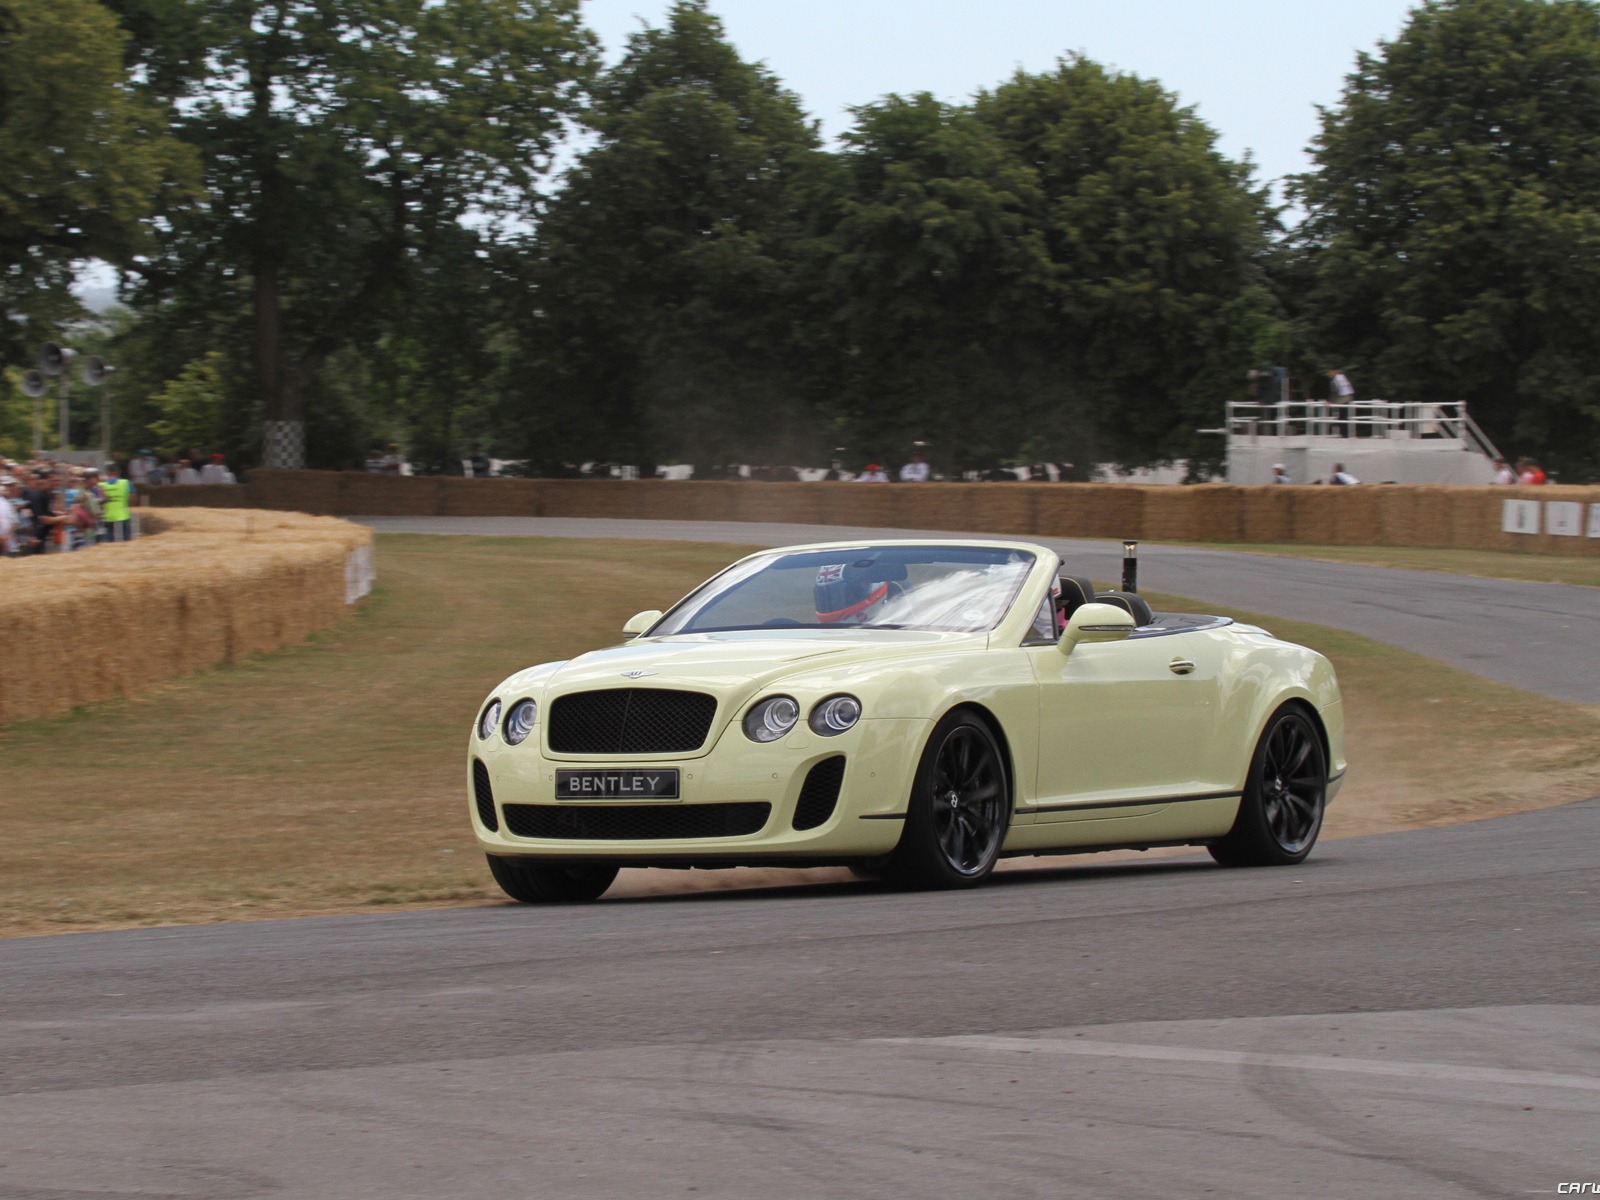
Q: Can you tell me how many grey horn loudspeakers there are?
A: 3